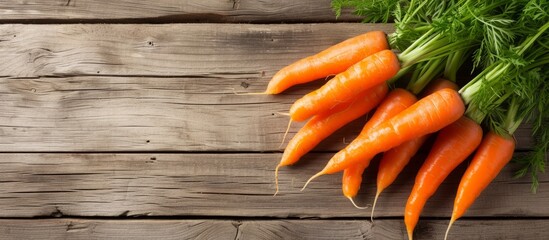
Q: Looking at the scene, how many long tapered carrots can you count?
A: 8